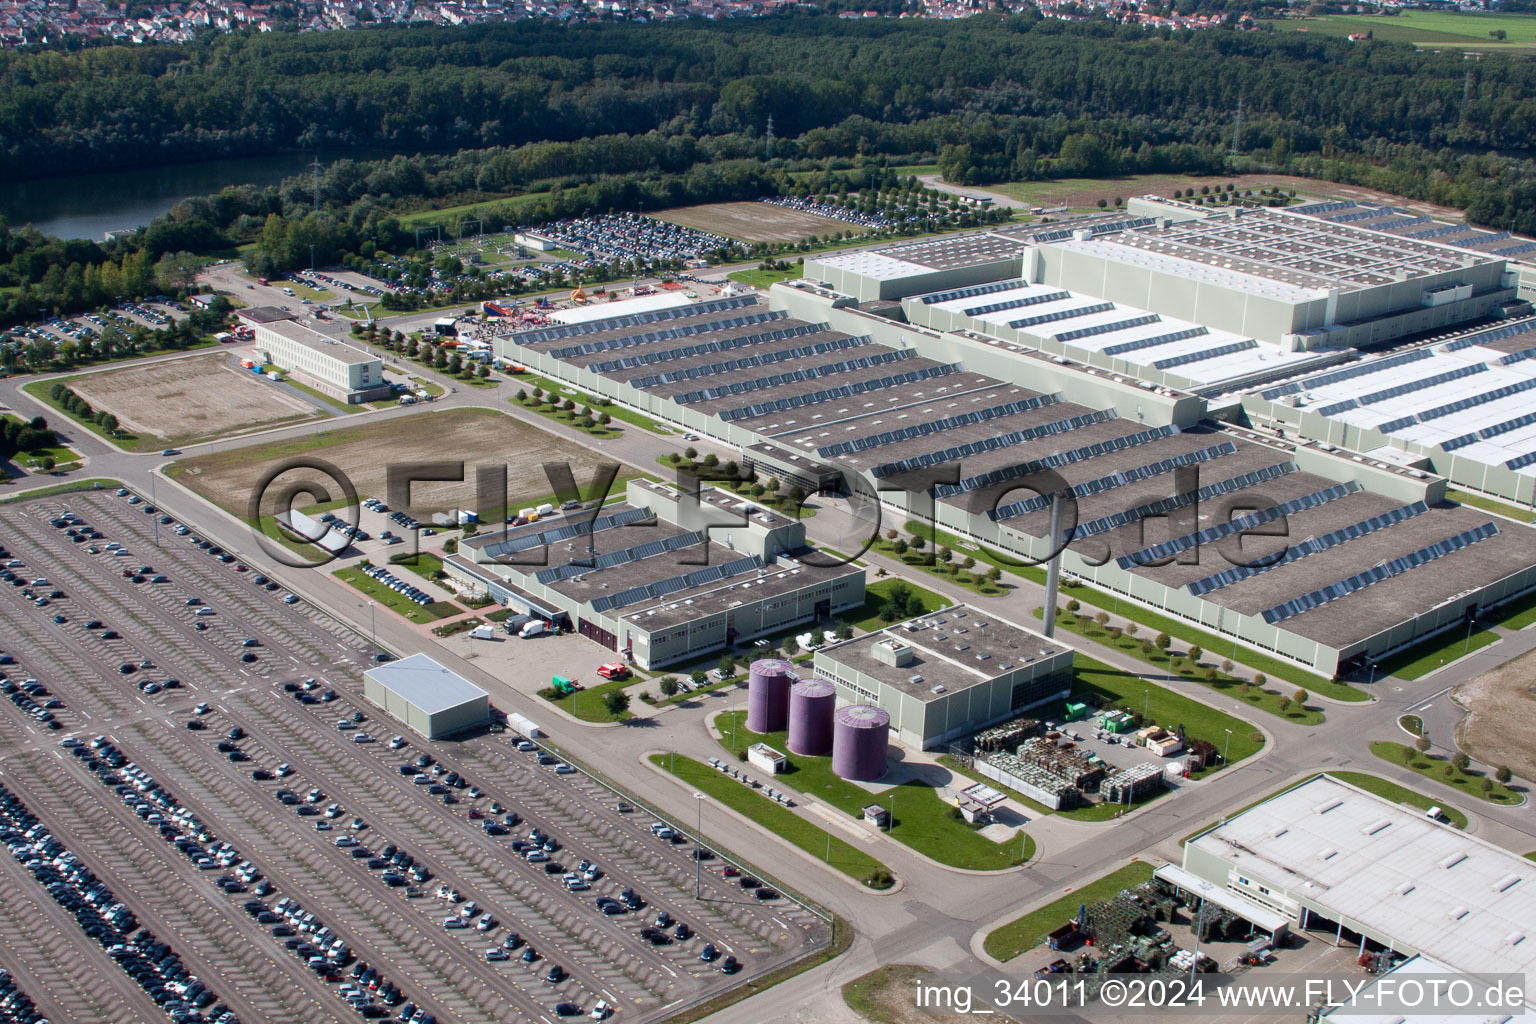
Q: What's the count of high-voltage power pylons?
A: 4